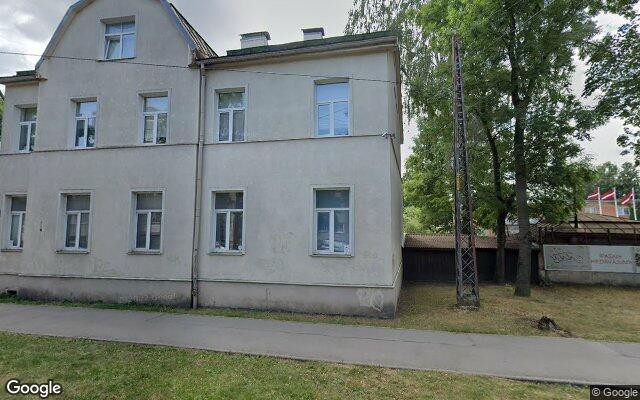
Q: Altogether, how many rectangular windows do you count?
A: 11